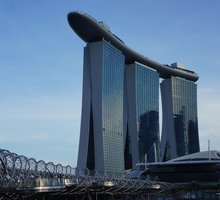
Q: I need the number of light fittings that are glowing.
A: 0